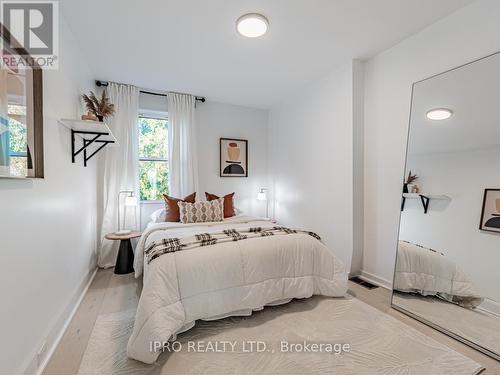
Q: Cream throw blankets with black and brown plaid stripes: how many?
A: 1